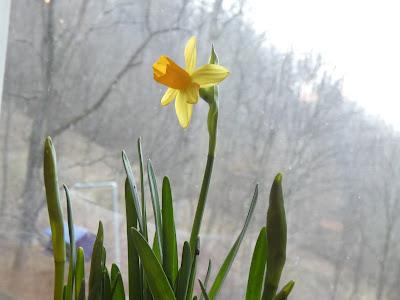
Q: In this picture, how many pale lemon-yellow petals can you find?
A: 5